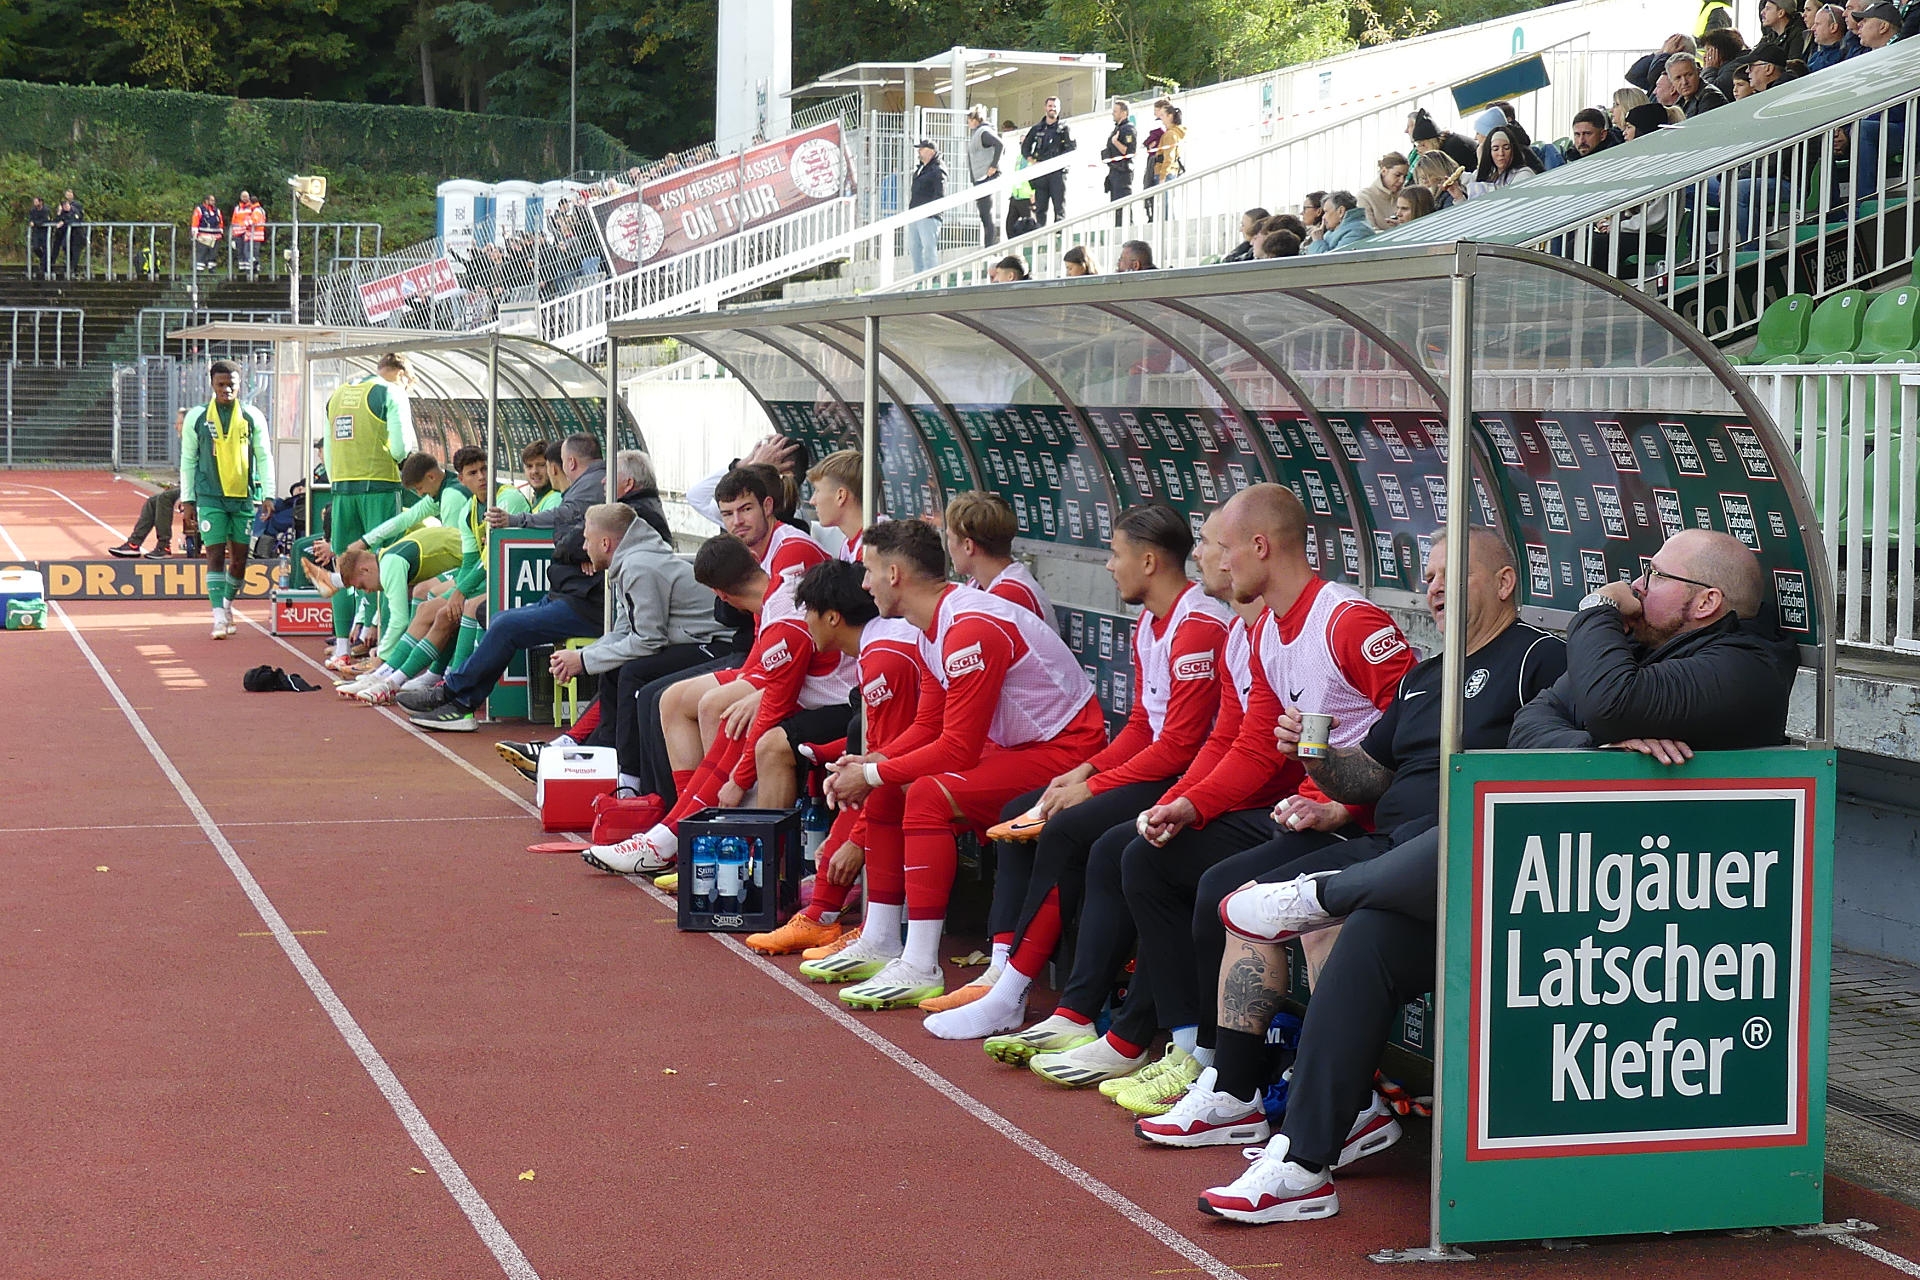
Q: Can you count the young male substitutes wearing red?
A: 9